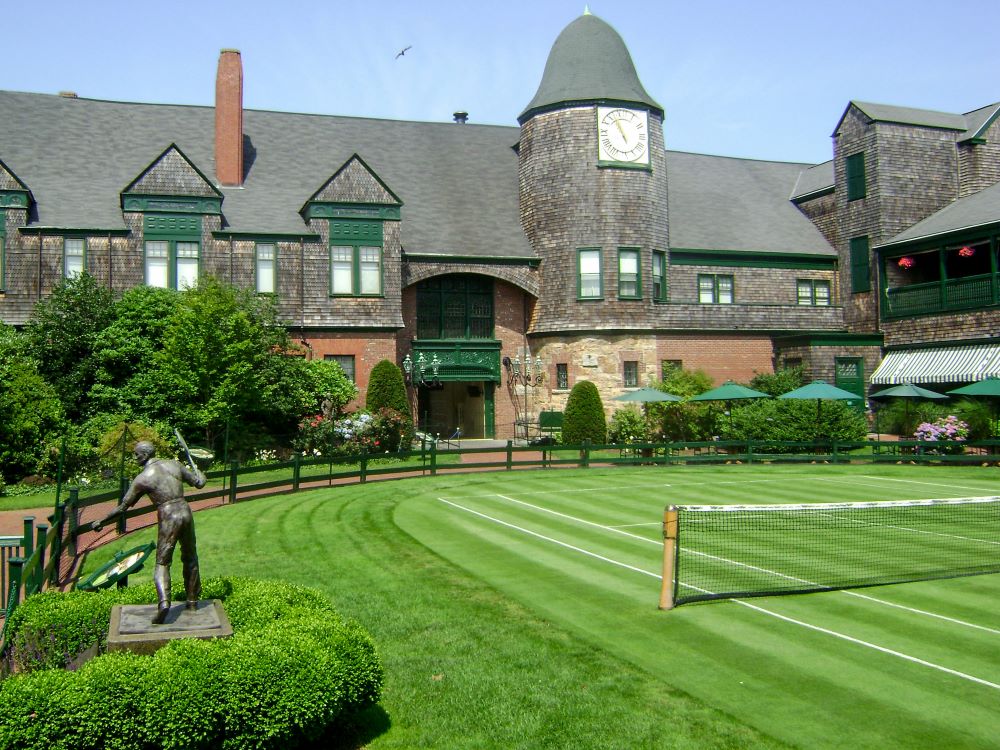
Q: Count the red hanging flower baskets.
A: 2